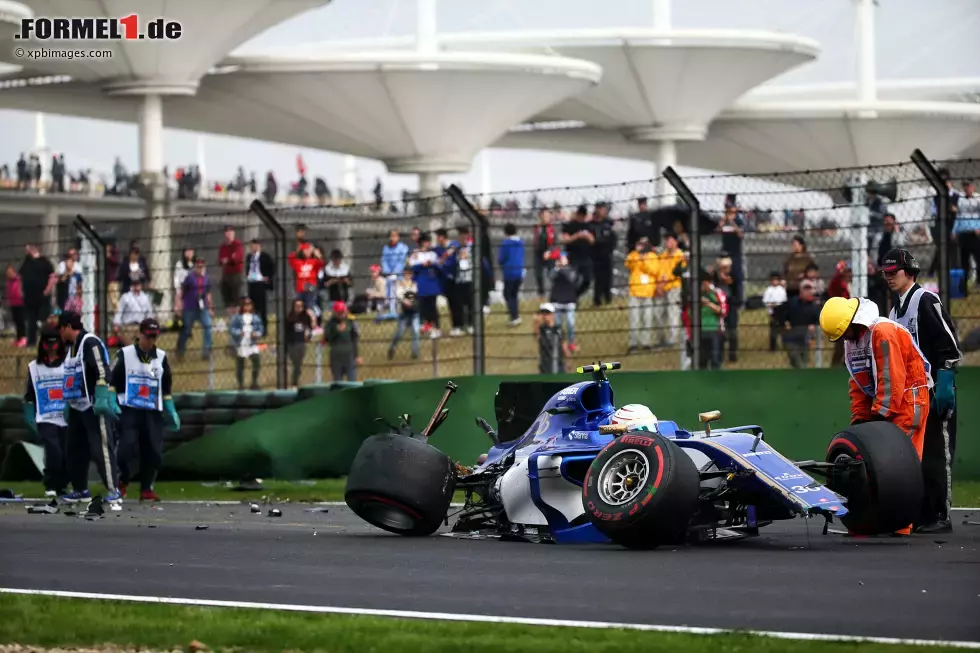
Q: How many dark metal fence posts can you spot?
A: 5